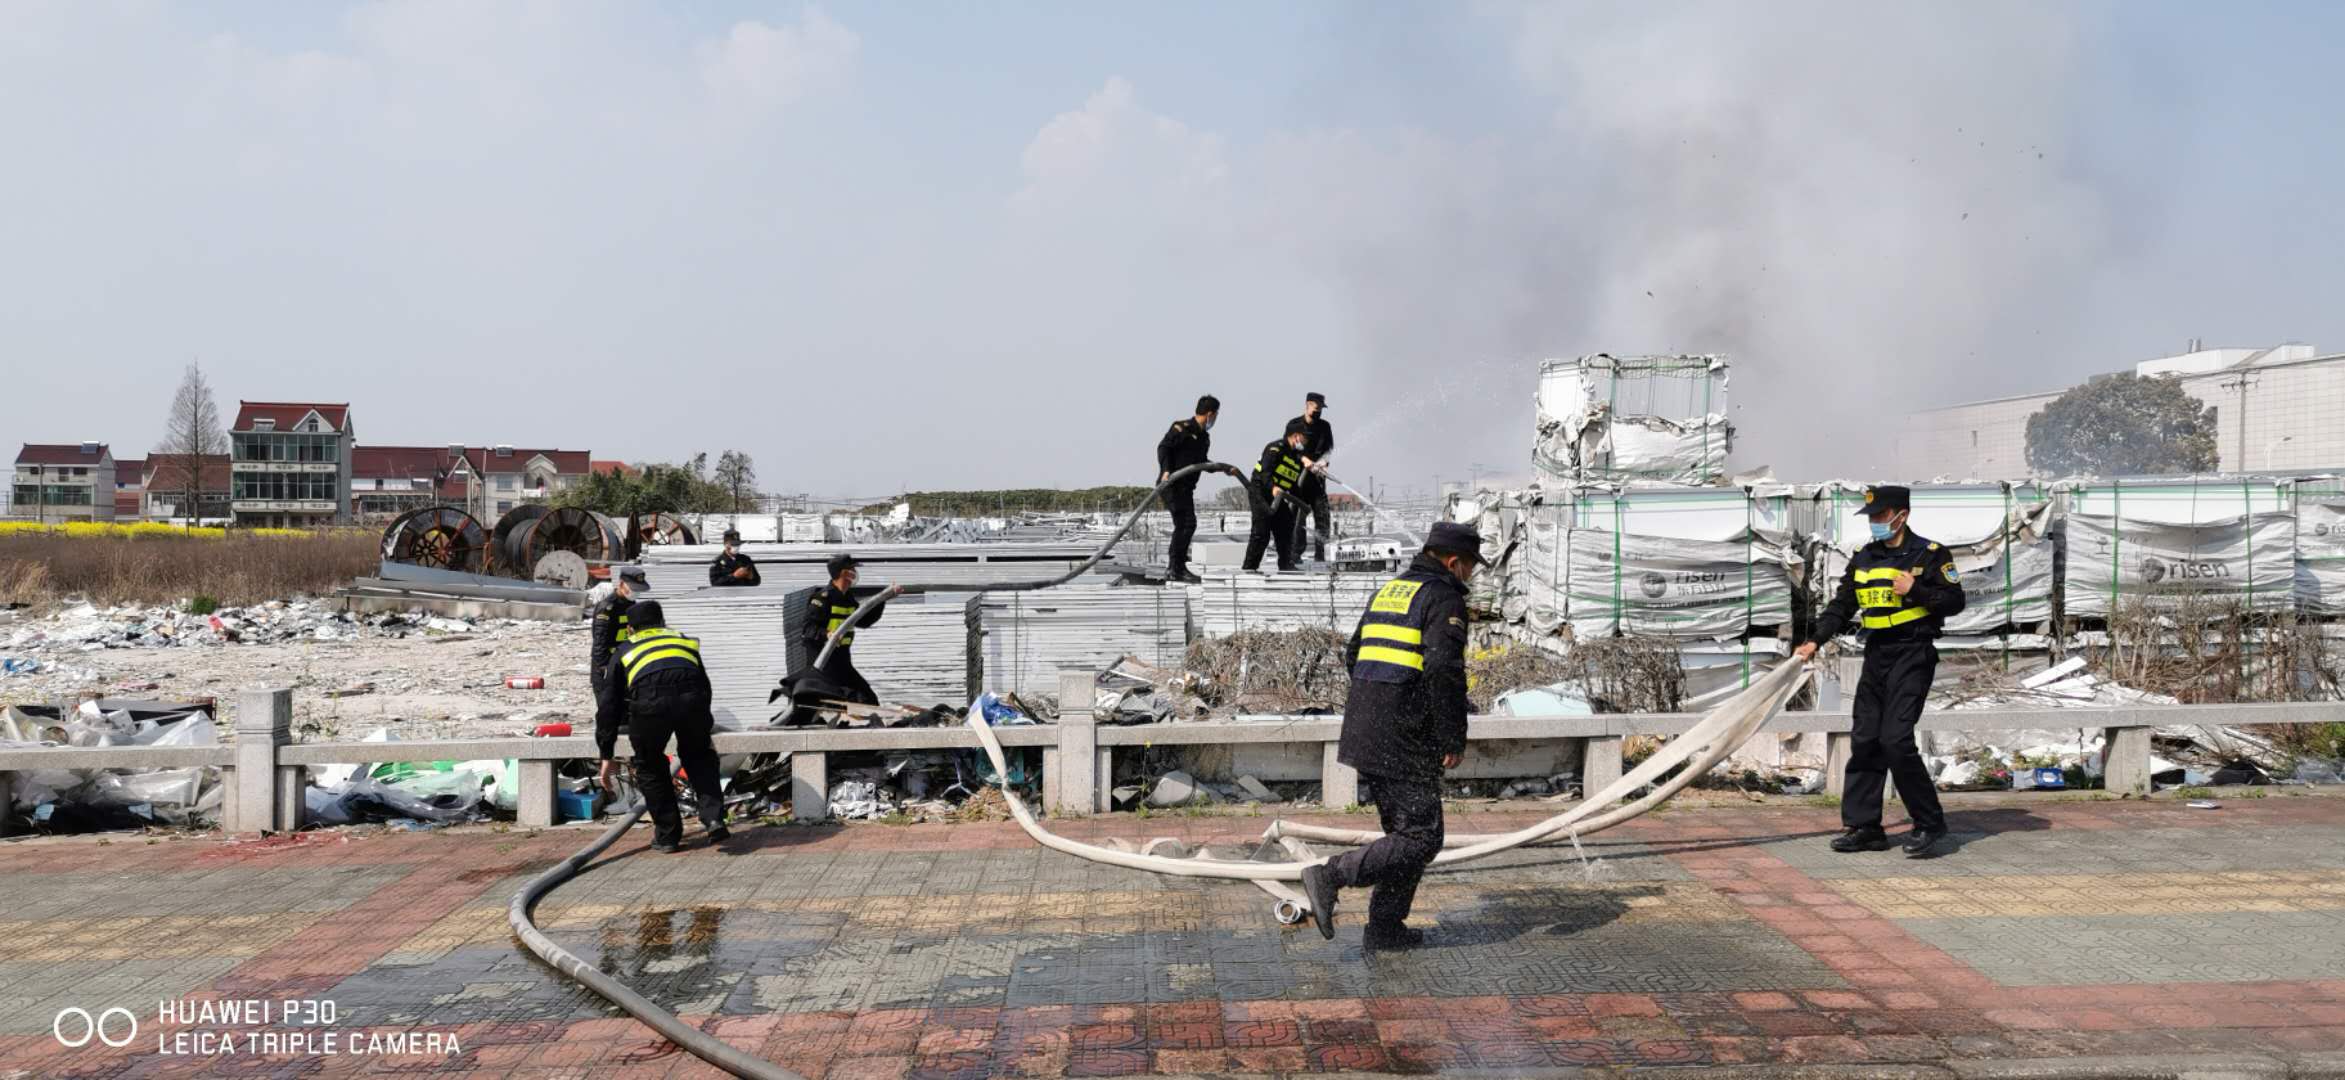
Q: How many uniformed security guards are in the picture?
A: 9